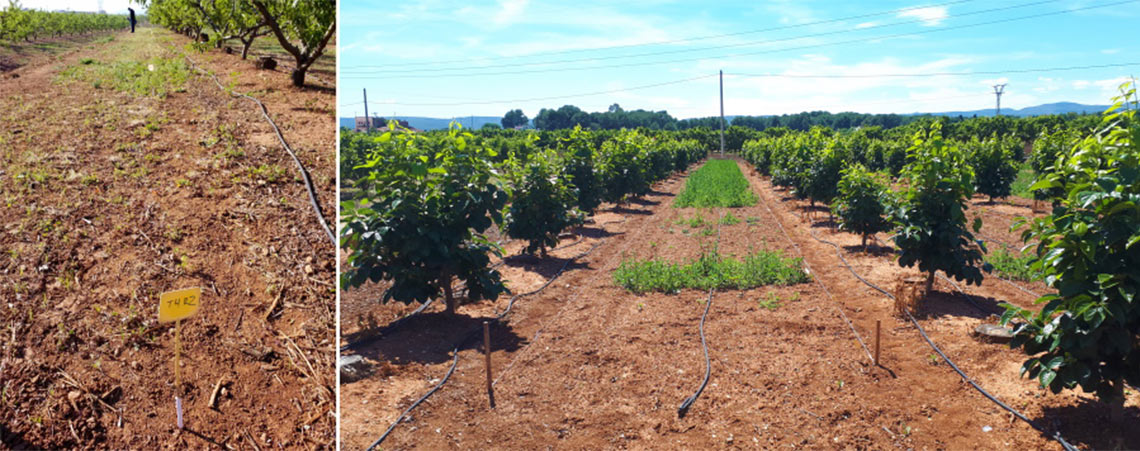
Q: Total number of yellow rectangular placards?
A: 1